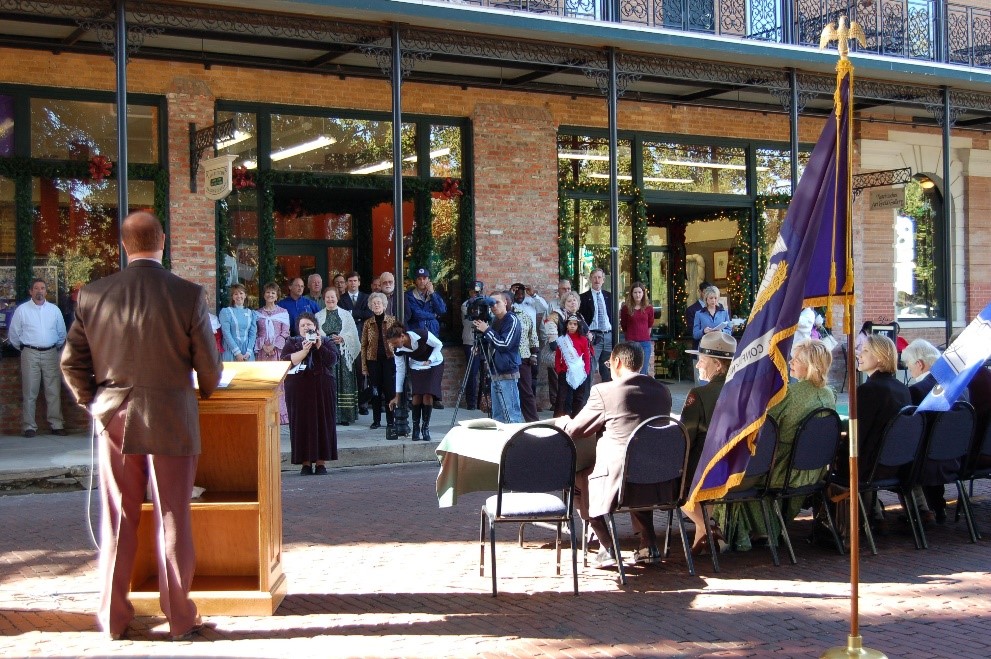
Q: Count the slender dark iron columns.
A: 5